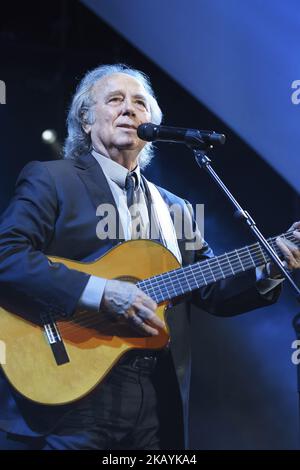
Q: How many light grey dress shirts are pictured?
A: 1